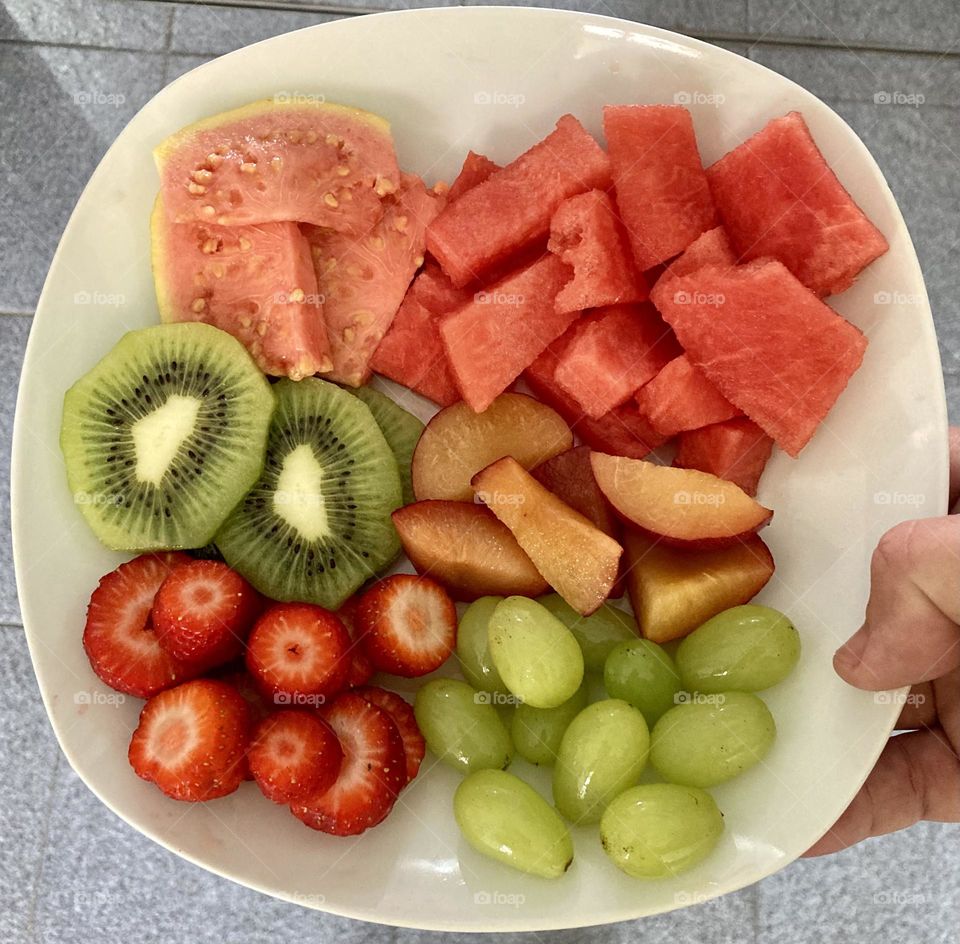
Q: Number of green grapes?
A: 11